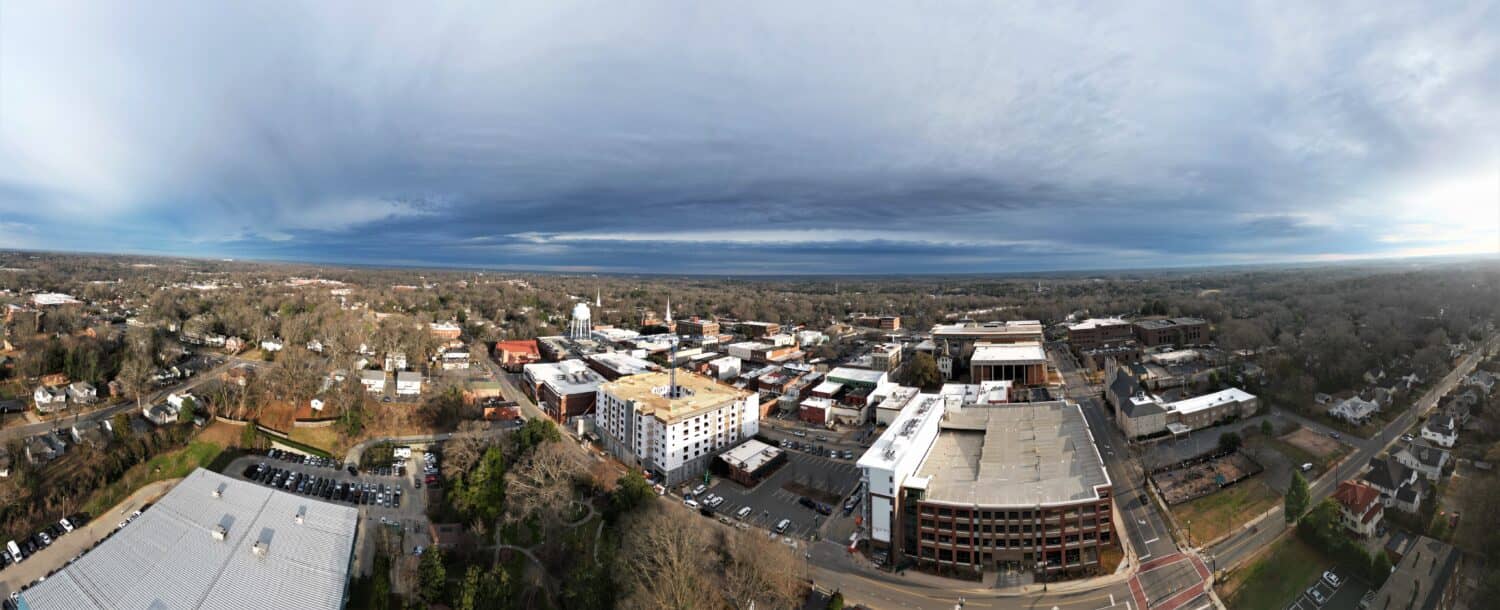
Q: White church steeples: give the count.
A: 2